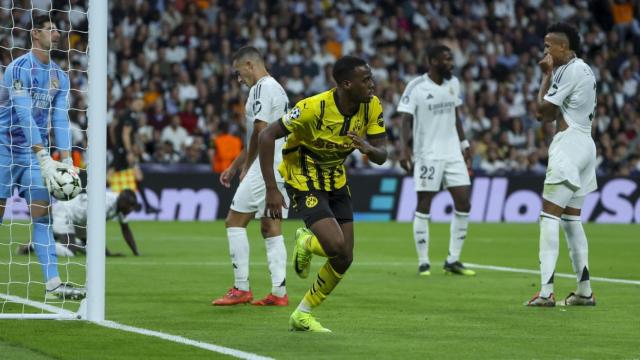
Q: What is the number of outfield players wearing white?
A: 4